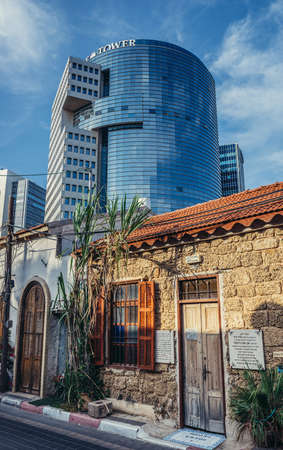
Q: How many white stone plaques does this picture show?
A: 2